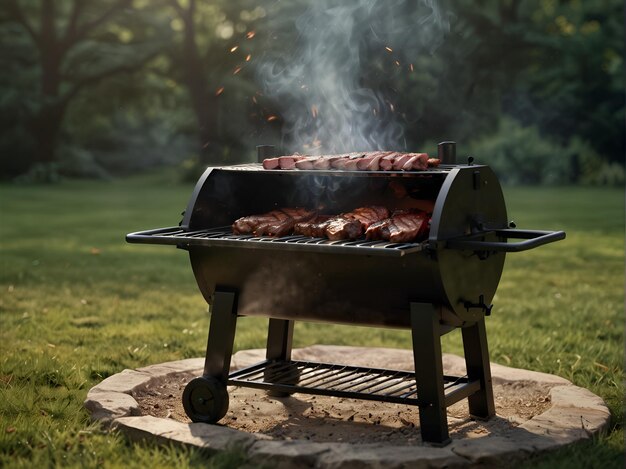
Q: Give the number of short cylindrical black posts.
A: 2